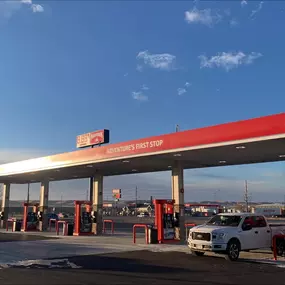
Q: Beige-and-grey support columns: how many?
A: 4